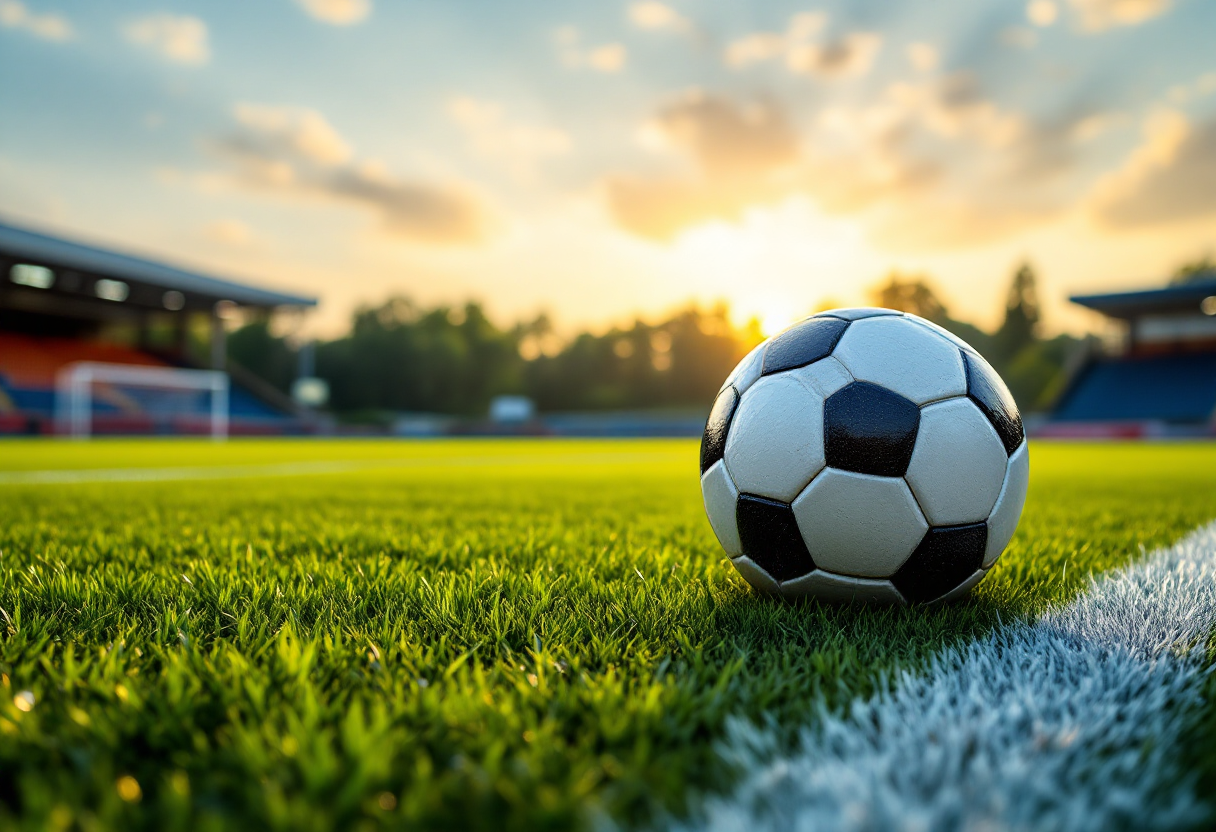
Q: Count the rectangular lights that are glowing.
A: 2